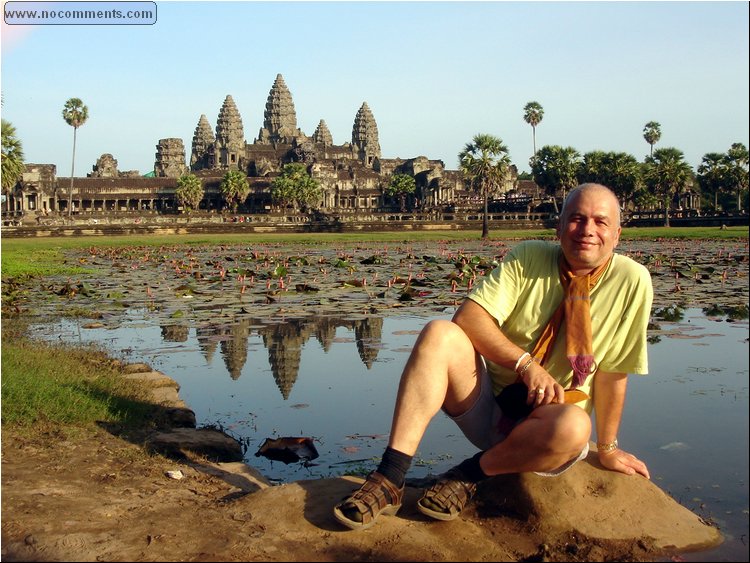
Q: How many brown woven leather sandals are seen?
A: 2